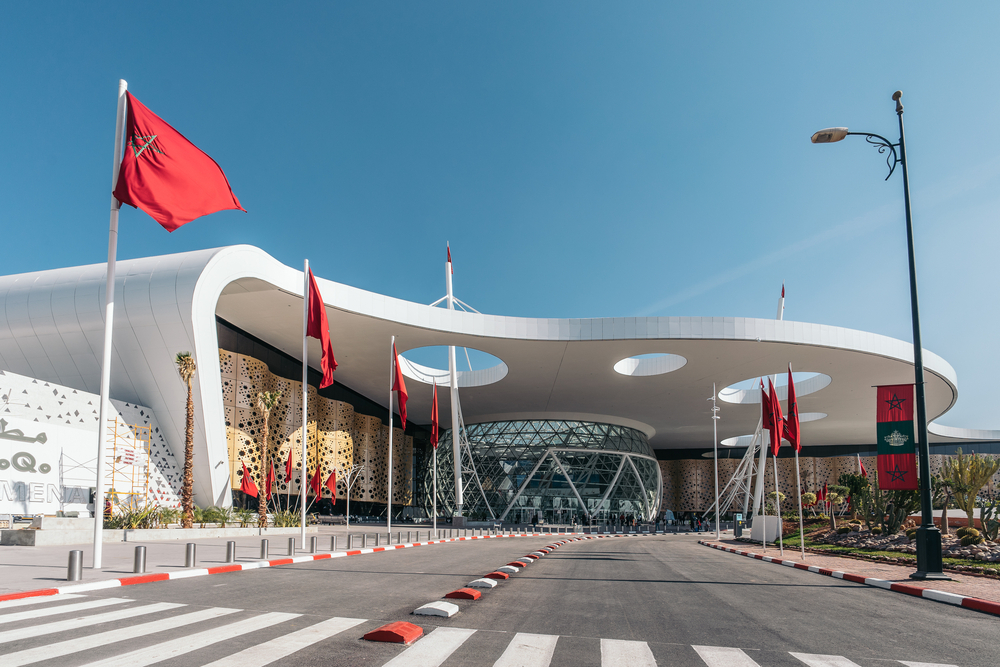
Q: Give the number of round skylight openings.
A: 5